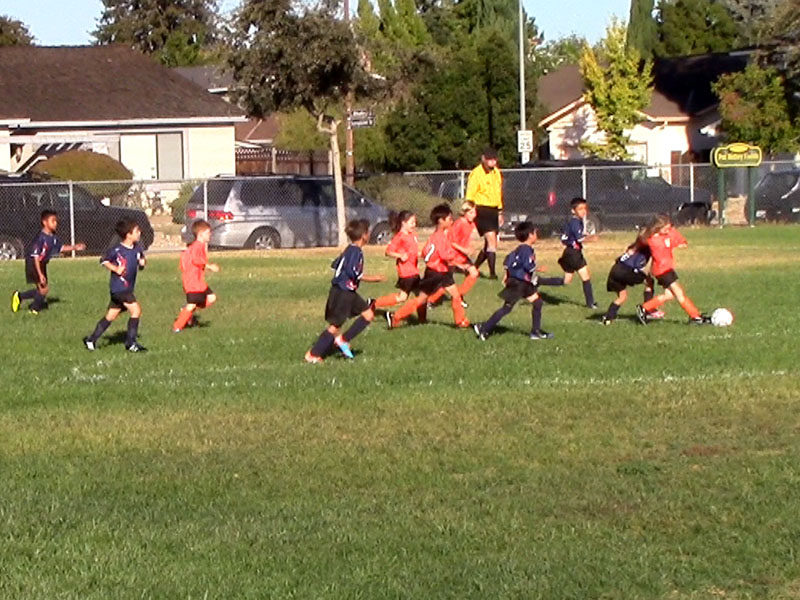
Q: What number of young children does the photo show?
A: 11